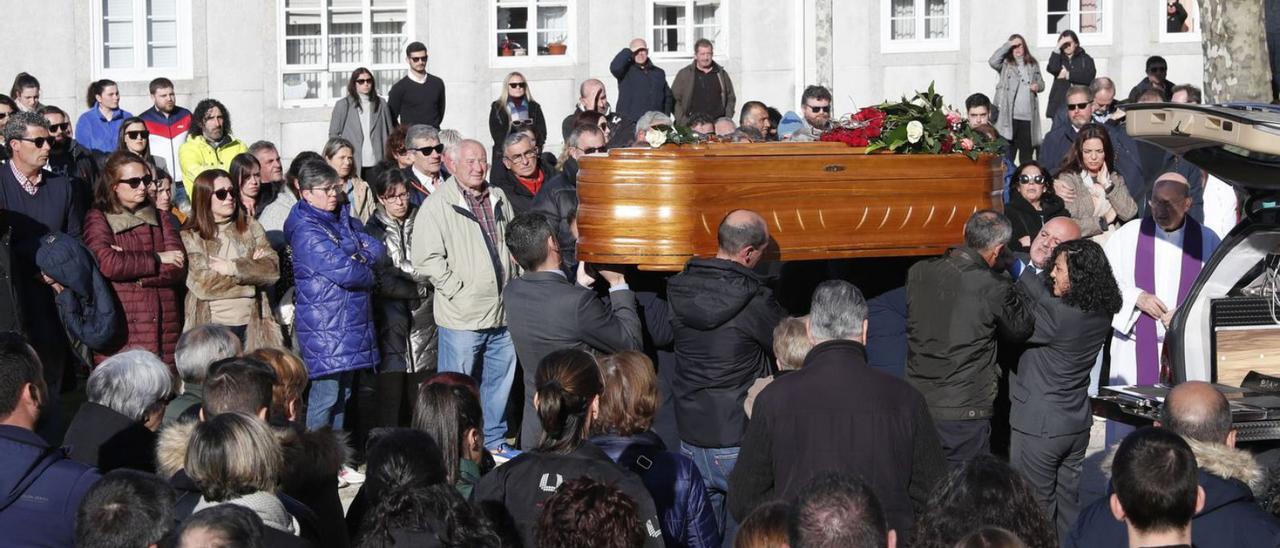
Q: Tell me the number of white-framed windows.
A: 7